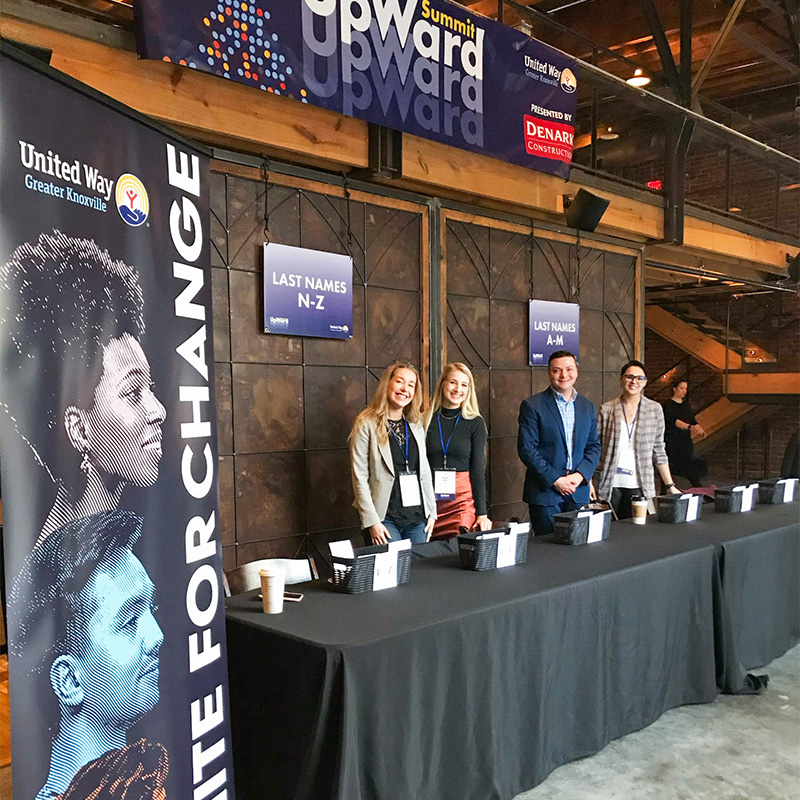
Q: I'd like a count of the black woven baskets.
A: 6